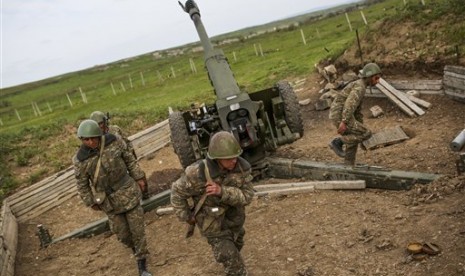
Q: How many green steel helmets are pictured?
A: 4